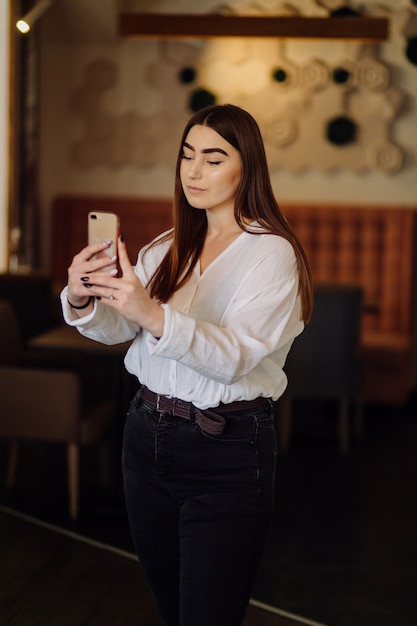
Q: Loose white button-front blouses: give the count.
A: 1